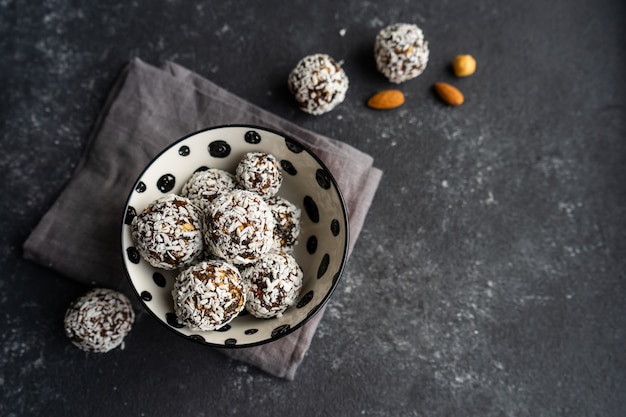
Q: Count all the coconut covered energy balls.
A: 10